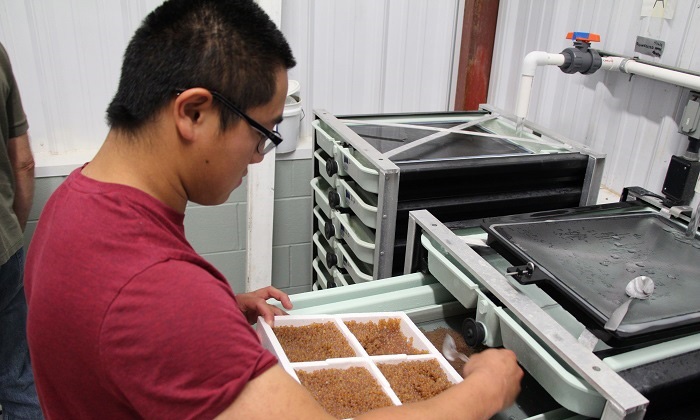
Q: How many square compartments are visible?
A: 4